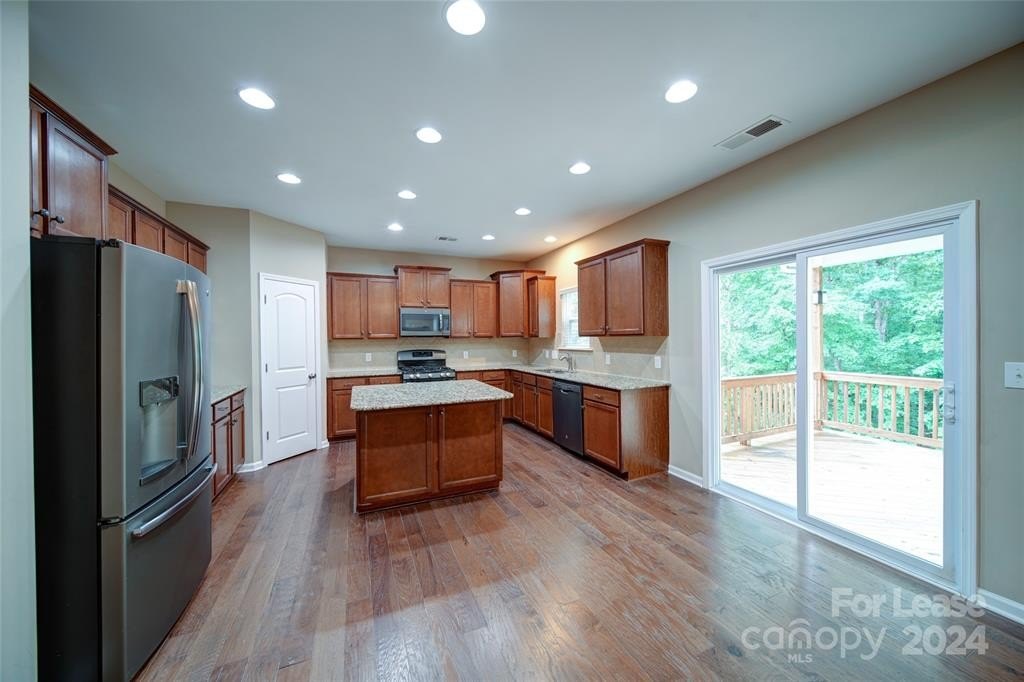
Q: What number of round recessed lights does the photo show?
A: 11